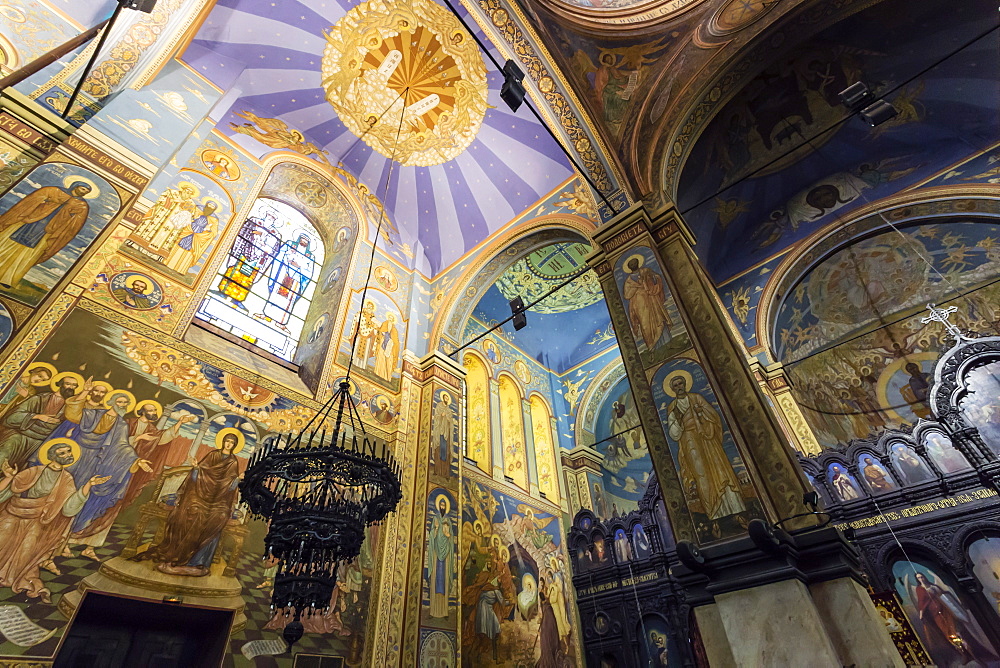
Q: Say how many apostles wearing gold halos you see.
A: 6